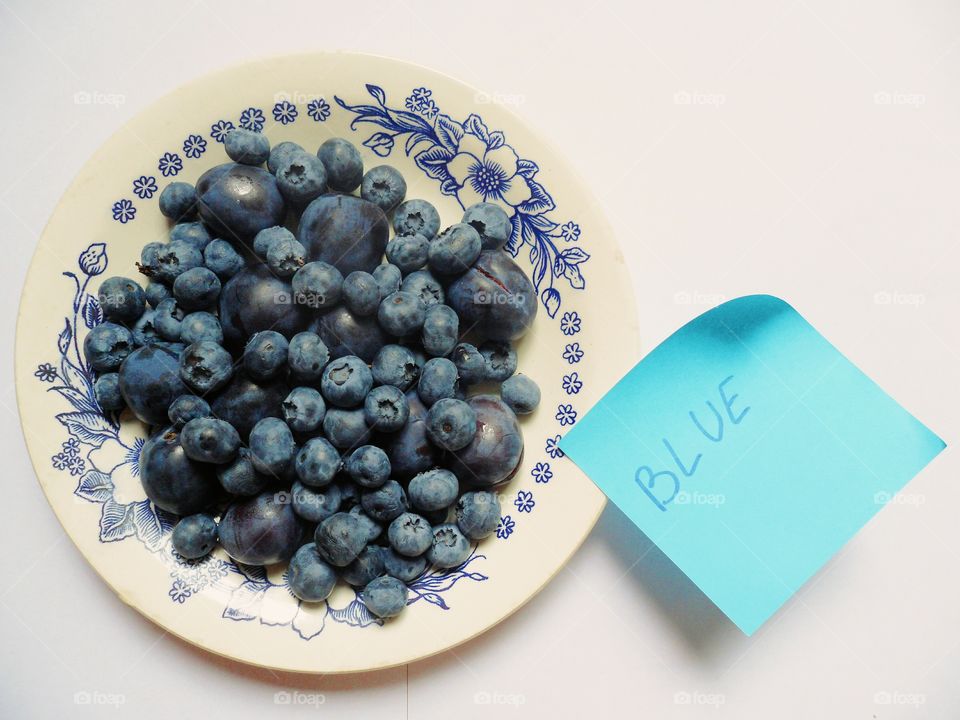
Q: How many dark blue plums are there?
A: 11